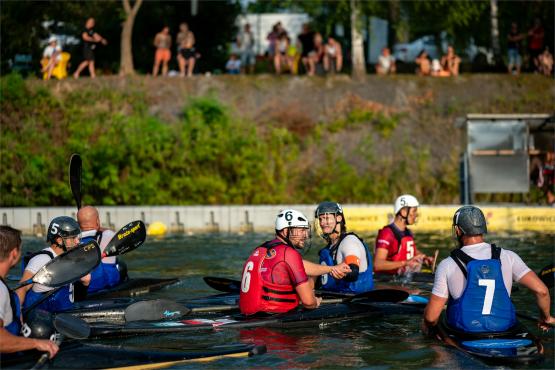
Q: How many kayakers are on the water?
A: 7